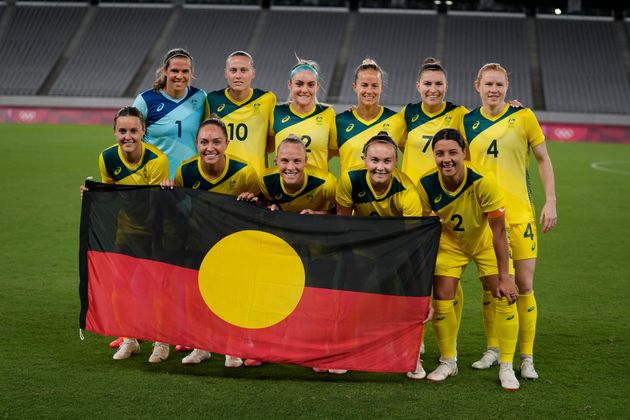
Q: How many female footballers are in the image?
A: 11